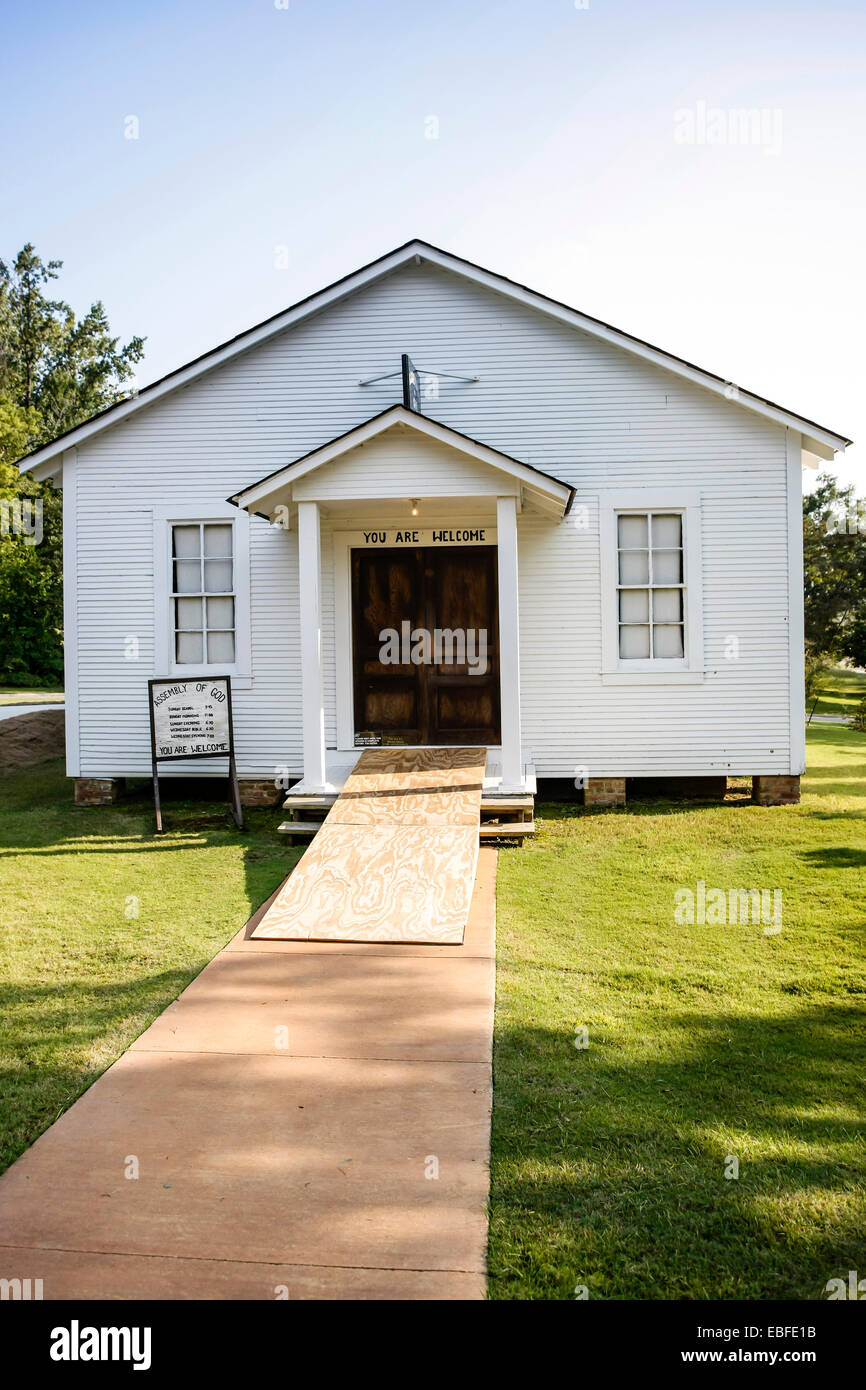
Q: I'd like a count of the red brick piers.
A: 4